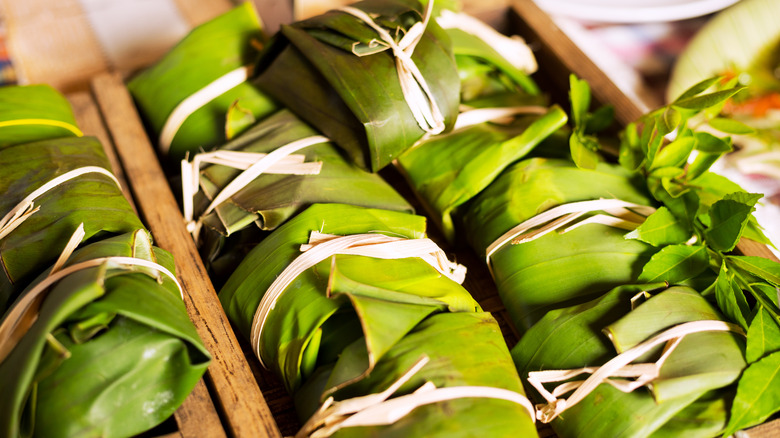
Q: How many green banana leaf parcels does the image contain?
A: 12